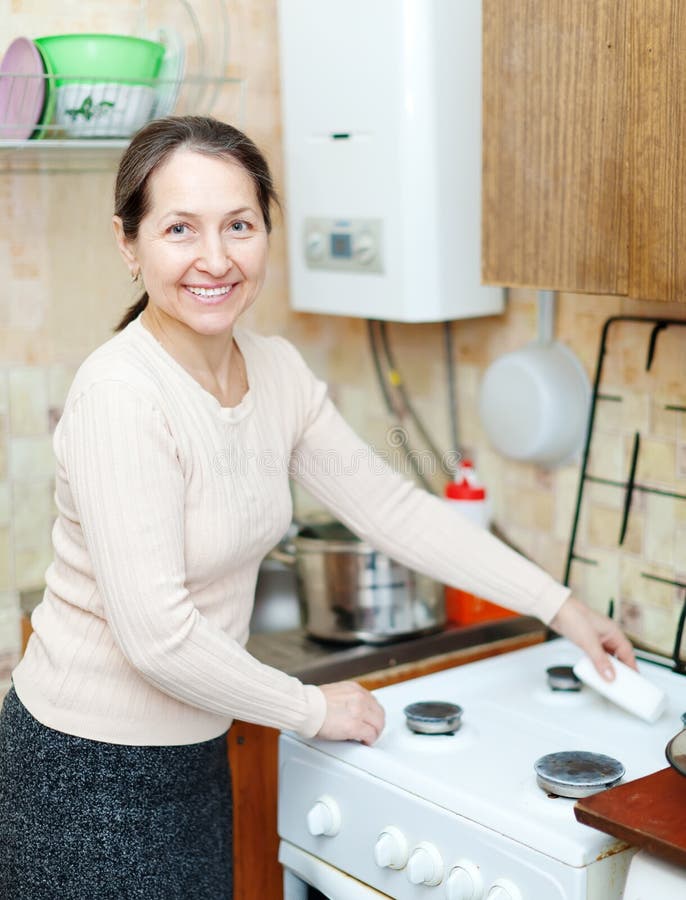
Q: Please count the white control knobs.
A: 5